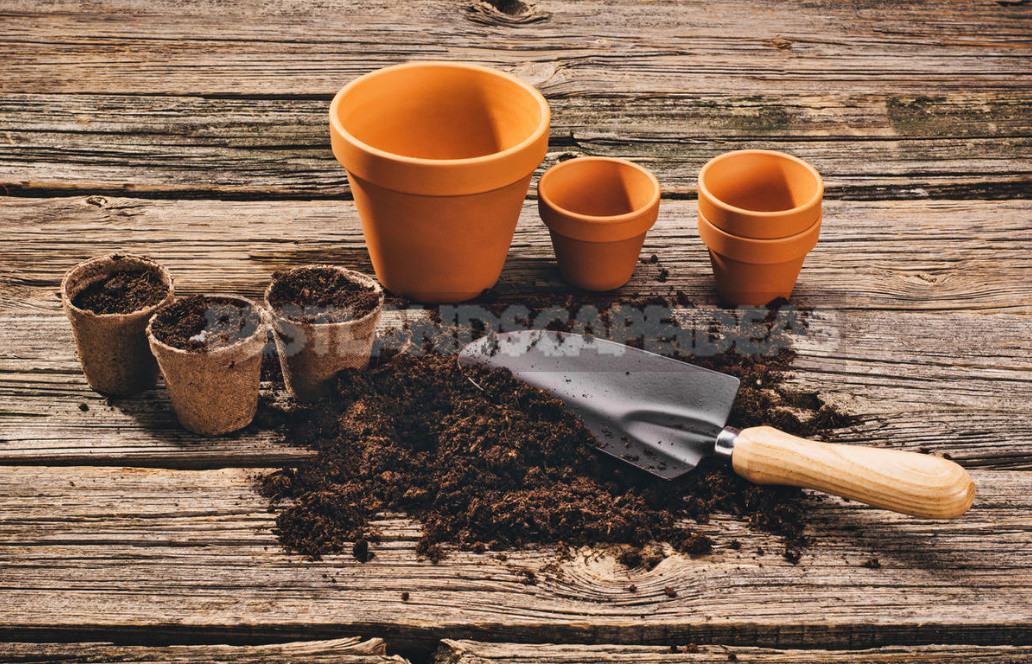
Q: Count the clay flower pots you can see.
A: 4